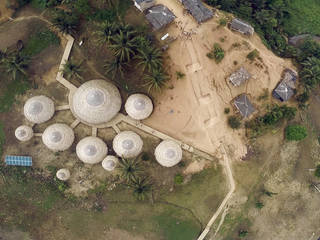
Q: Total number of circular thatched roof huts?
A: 10